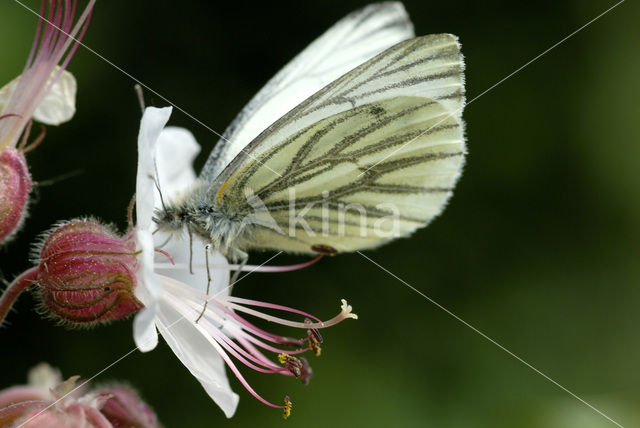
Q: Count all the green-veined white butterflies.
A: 1